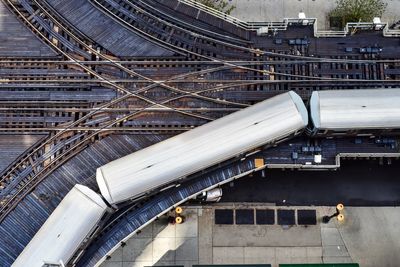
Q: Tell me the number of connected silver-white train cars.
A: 3